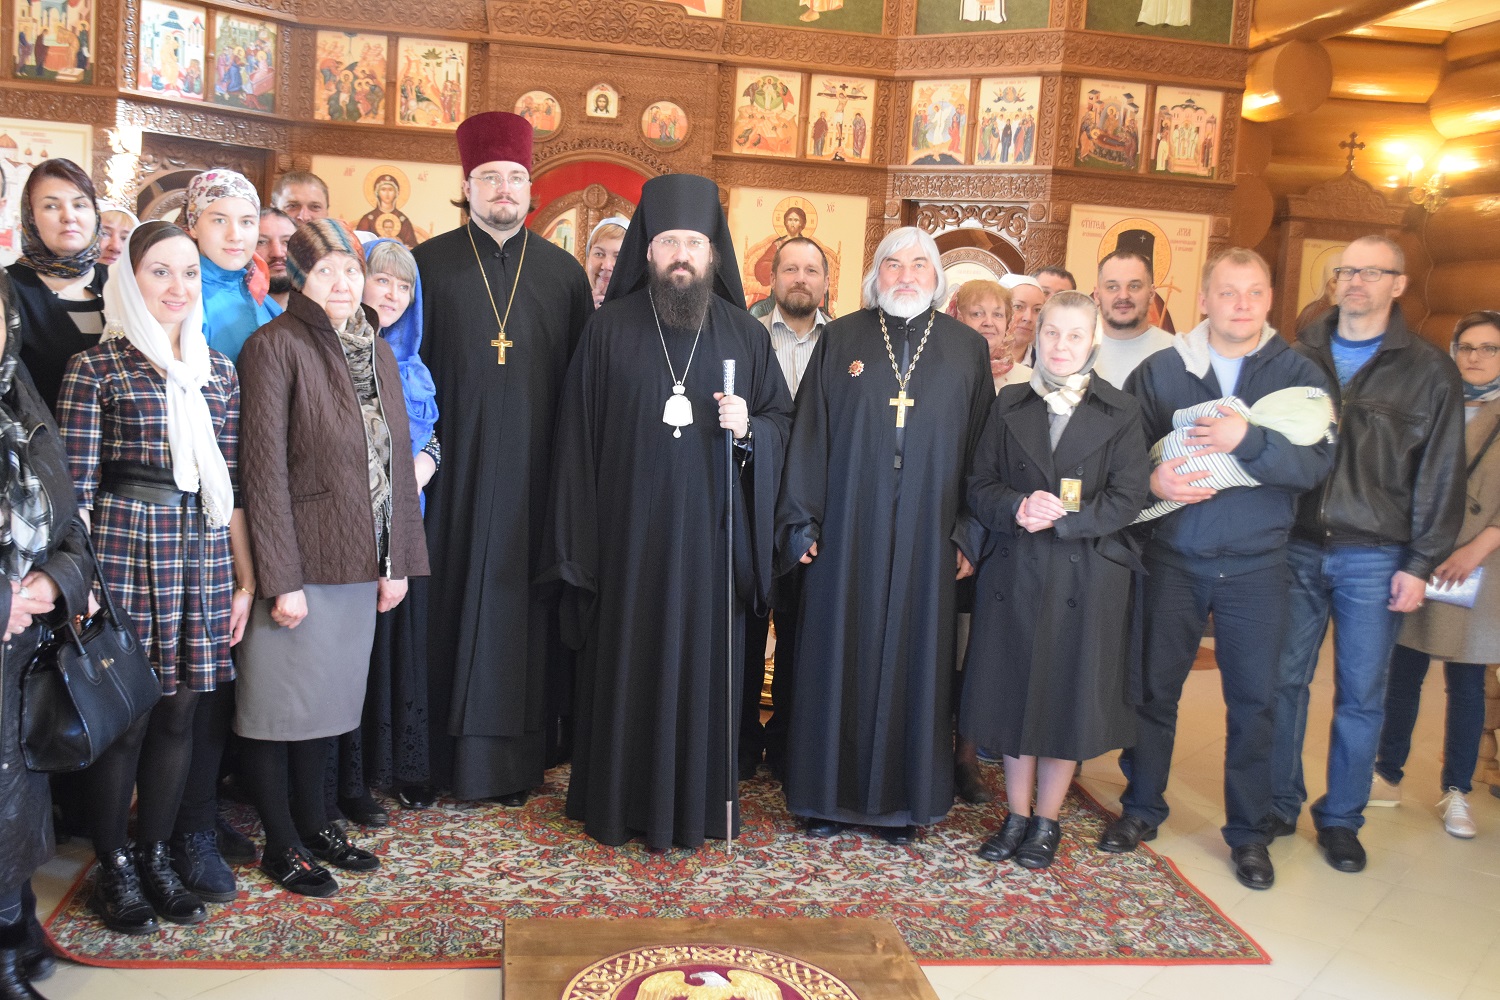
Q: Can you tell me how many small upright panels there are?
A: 11